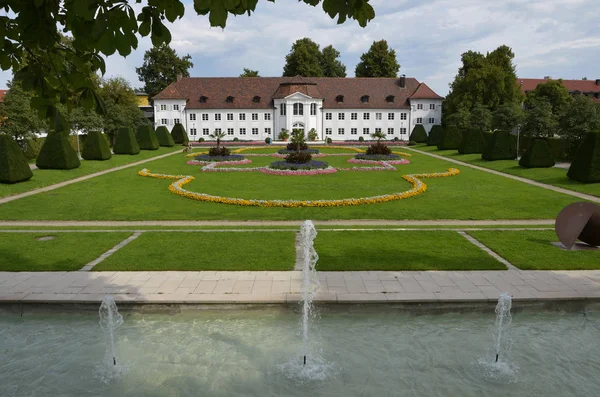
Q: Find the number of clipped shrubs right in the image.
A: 7